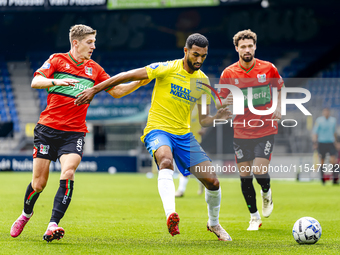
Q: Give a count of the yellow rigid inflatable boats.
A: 0